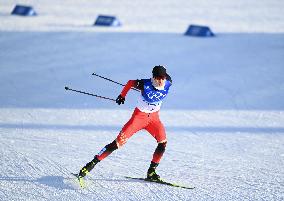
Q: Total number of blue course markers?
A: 3